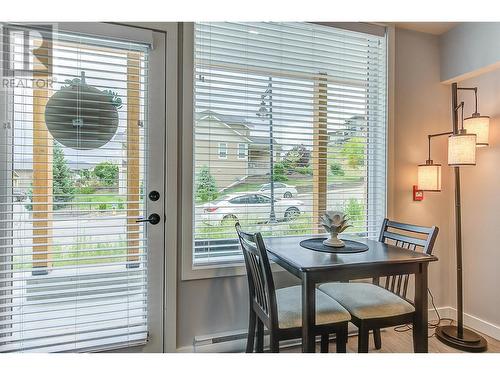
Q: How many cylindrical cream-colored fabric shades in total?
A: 3